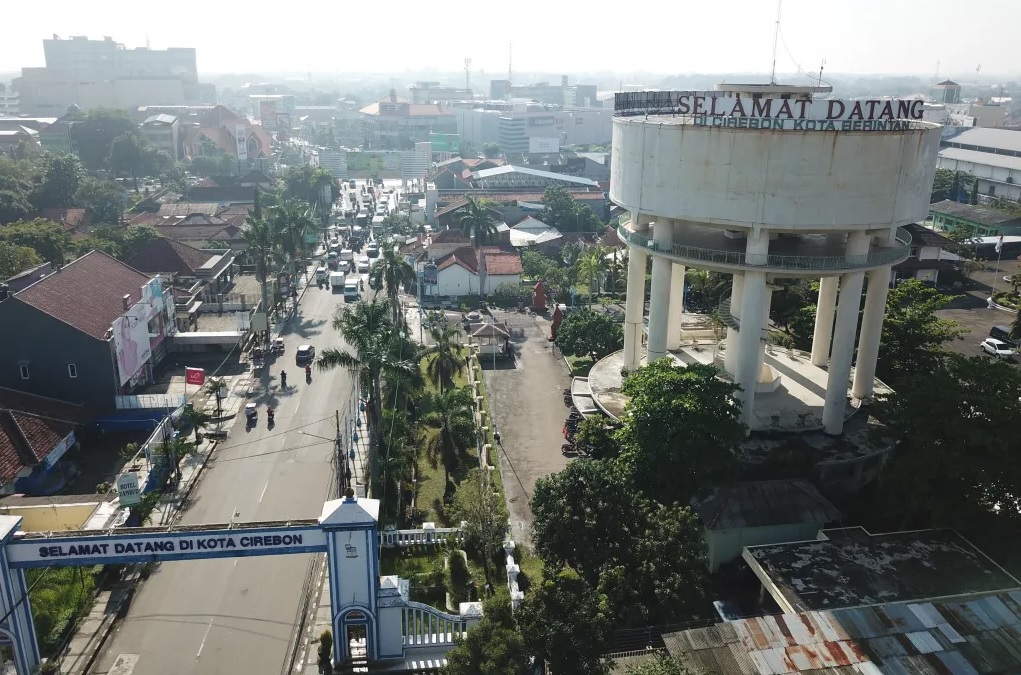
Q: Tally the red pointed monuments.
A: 2